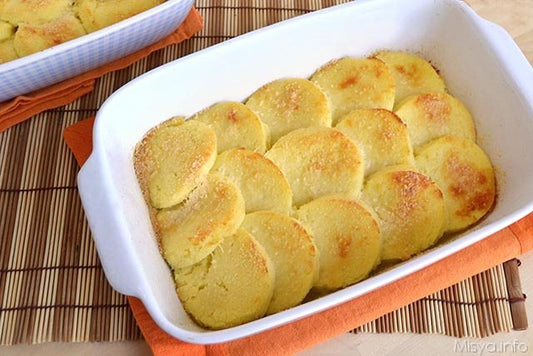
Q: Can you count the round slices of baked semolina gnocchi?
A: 15